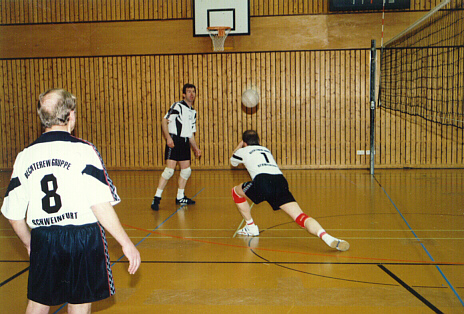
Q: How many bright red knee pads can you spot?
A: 2